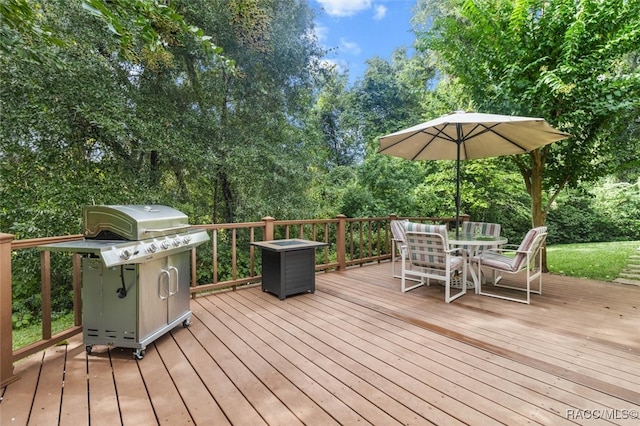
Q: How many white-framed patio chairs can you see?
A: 4